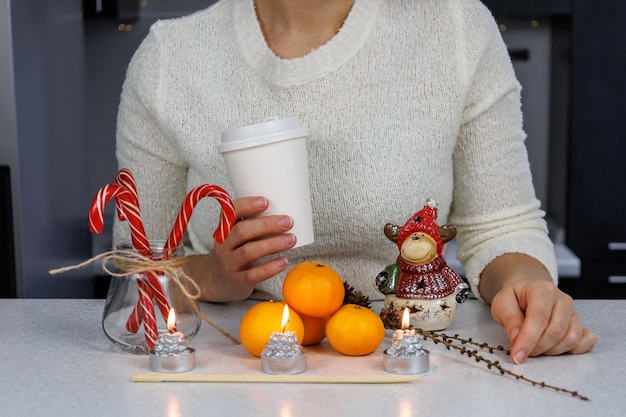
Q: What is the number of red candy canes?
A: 3